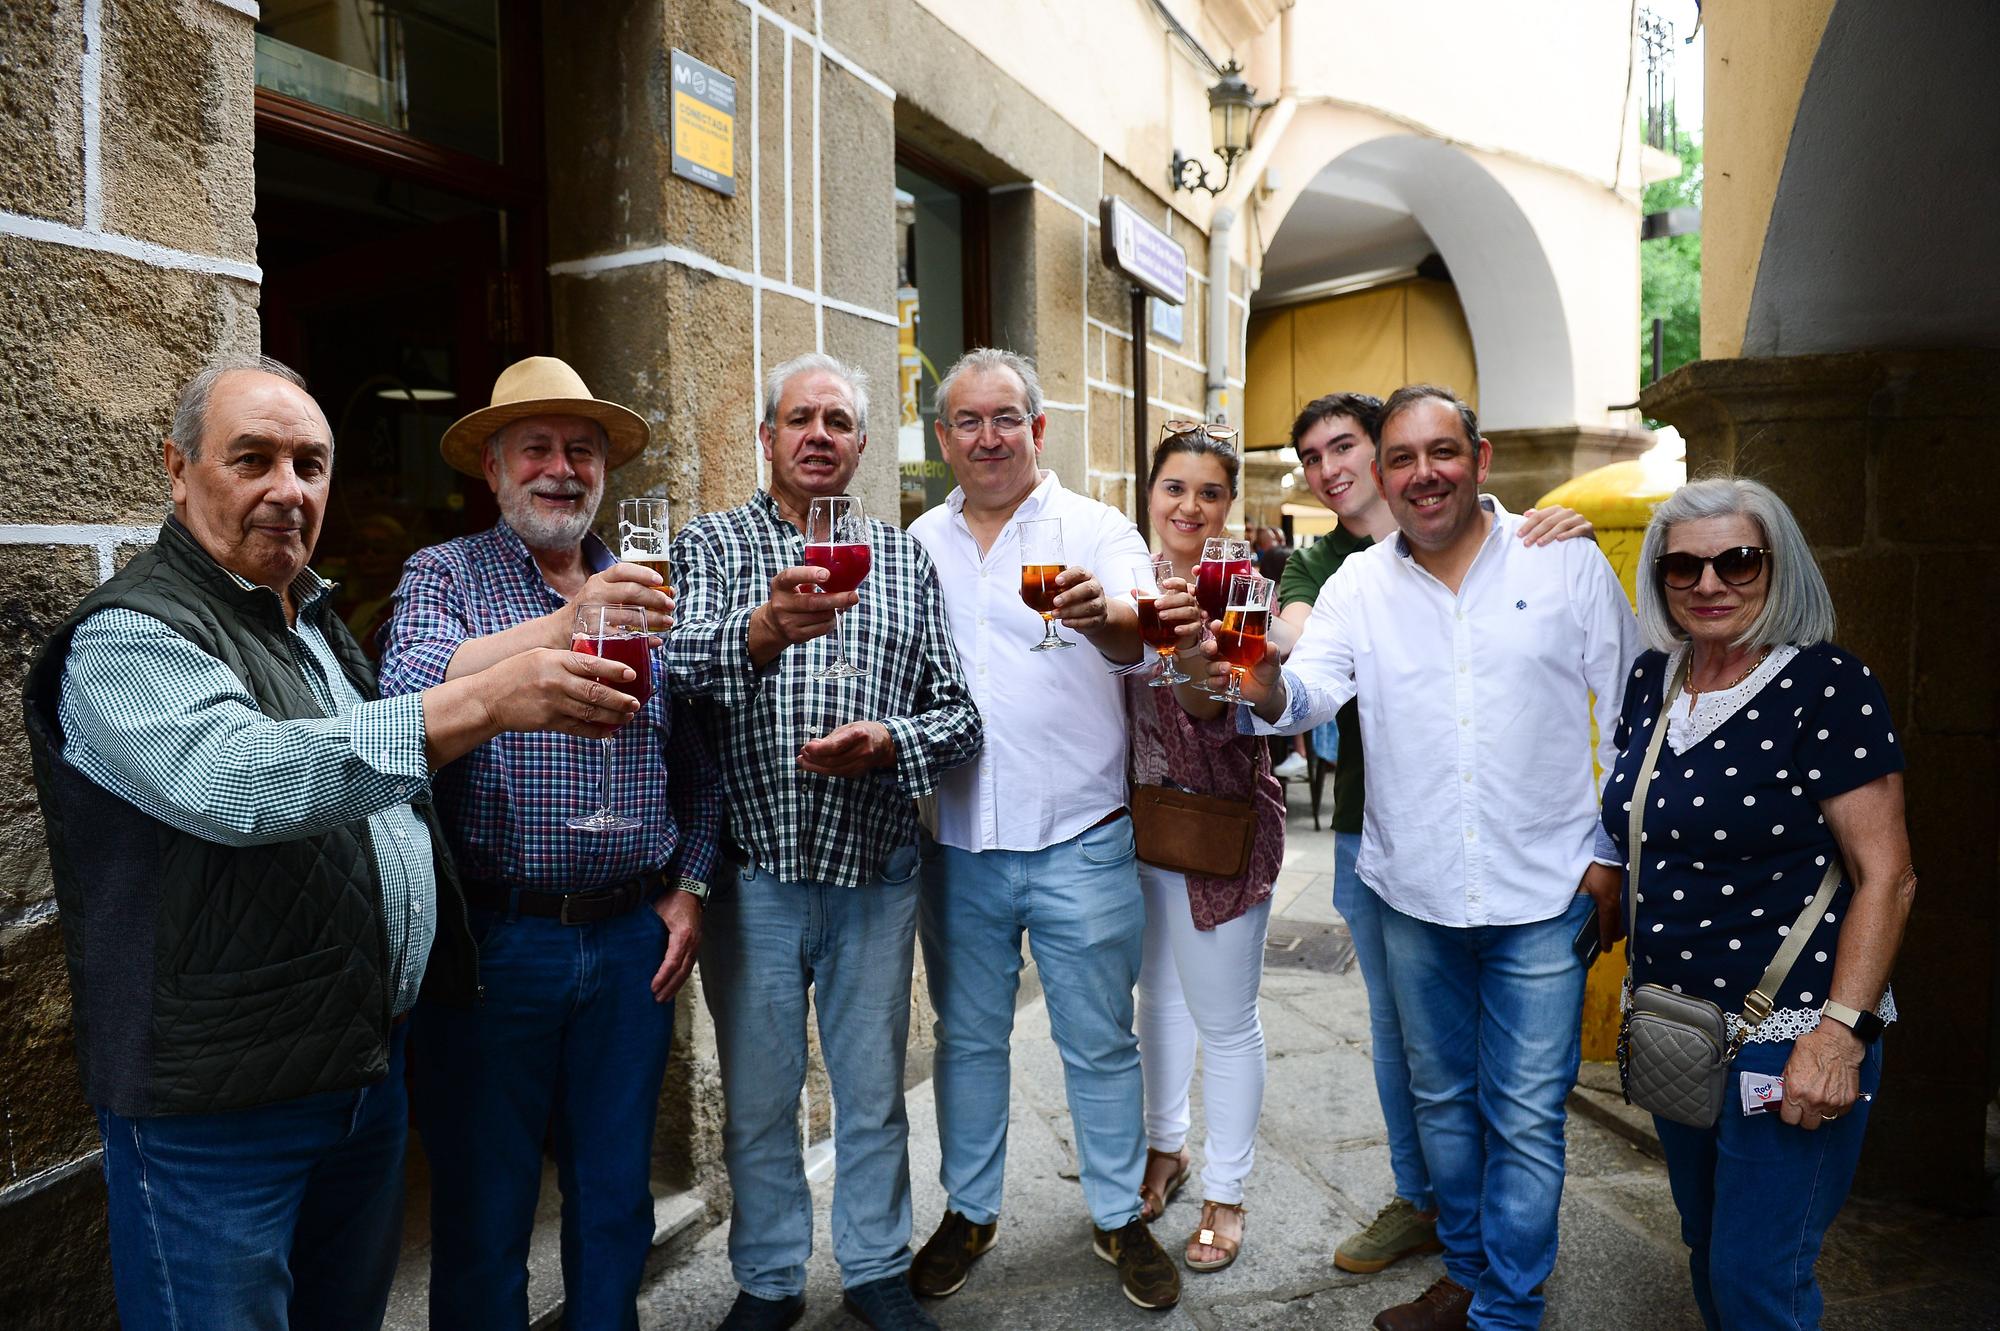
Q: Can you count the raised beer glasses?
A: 4